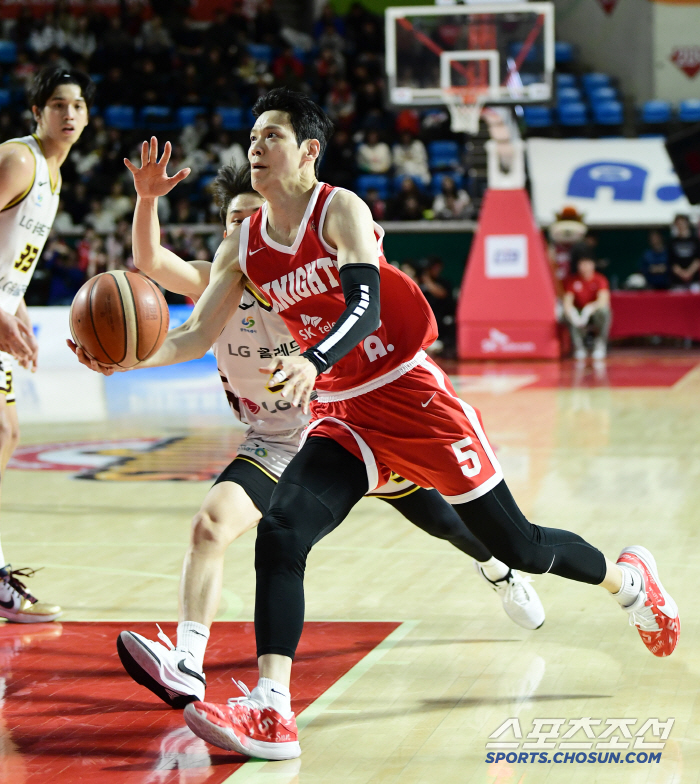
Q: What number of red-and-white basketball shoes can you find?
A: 2